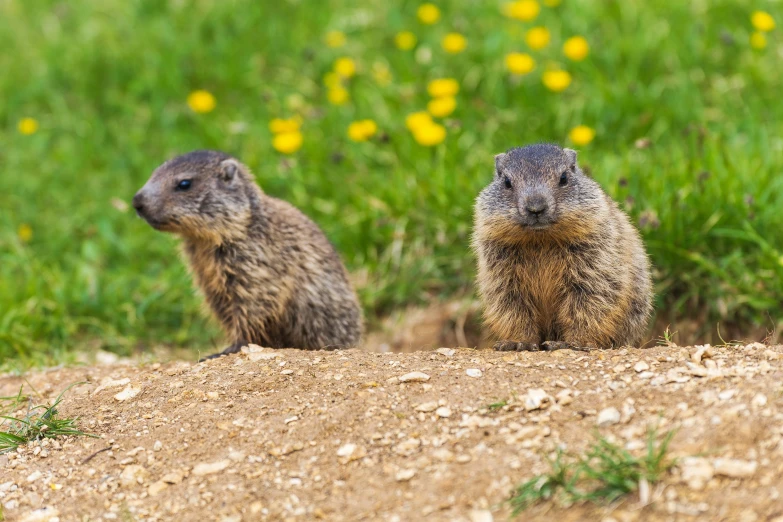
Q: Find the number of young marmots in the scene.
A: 2